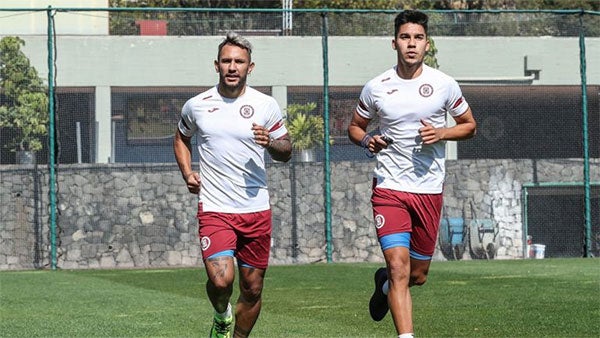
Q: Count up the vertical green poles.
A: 3